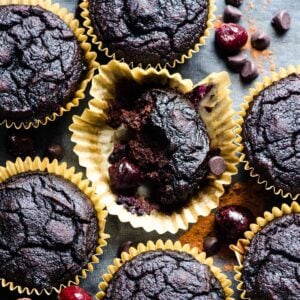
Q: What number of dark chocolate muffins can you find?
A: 7